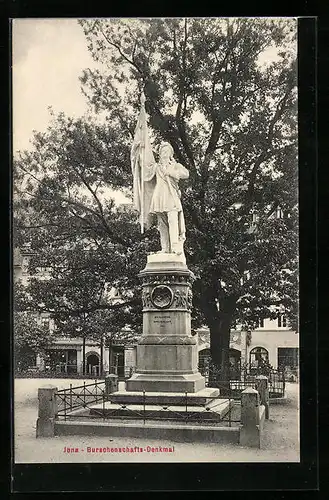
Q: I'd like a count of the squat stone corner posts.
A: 4